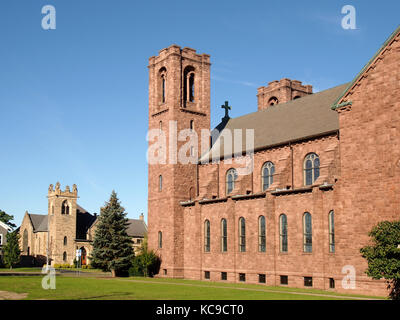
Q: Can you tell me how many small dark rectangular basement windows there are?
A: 7